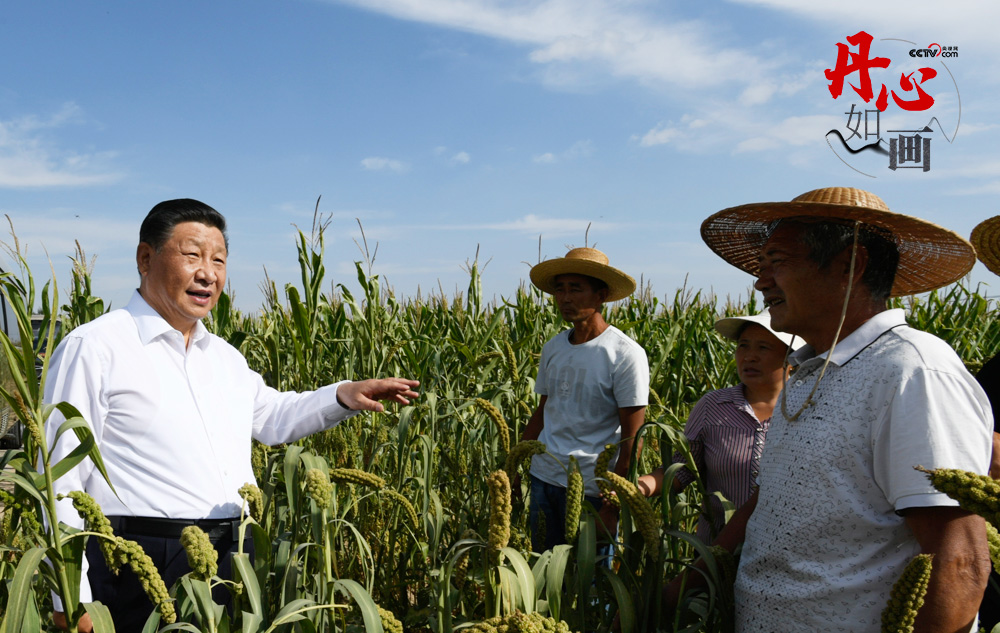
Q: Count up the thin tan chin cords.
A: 1